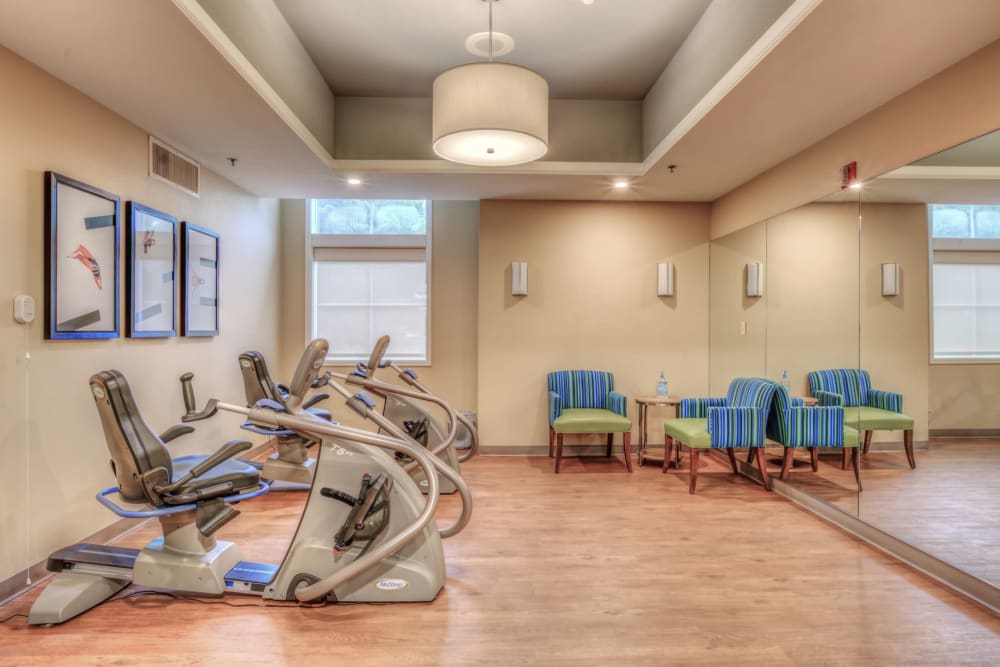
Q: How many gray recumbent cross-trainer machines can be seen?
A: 2